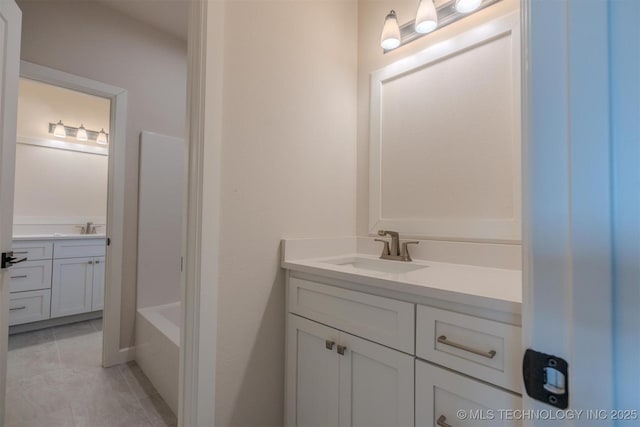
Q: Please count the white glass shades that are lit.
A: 6